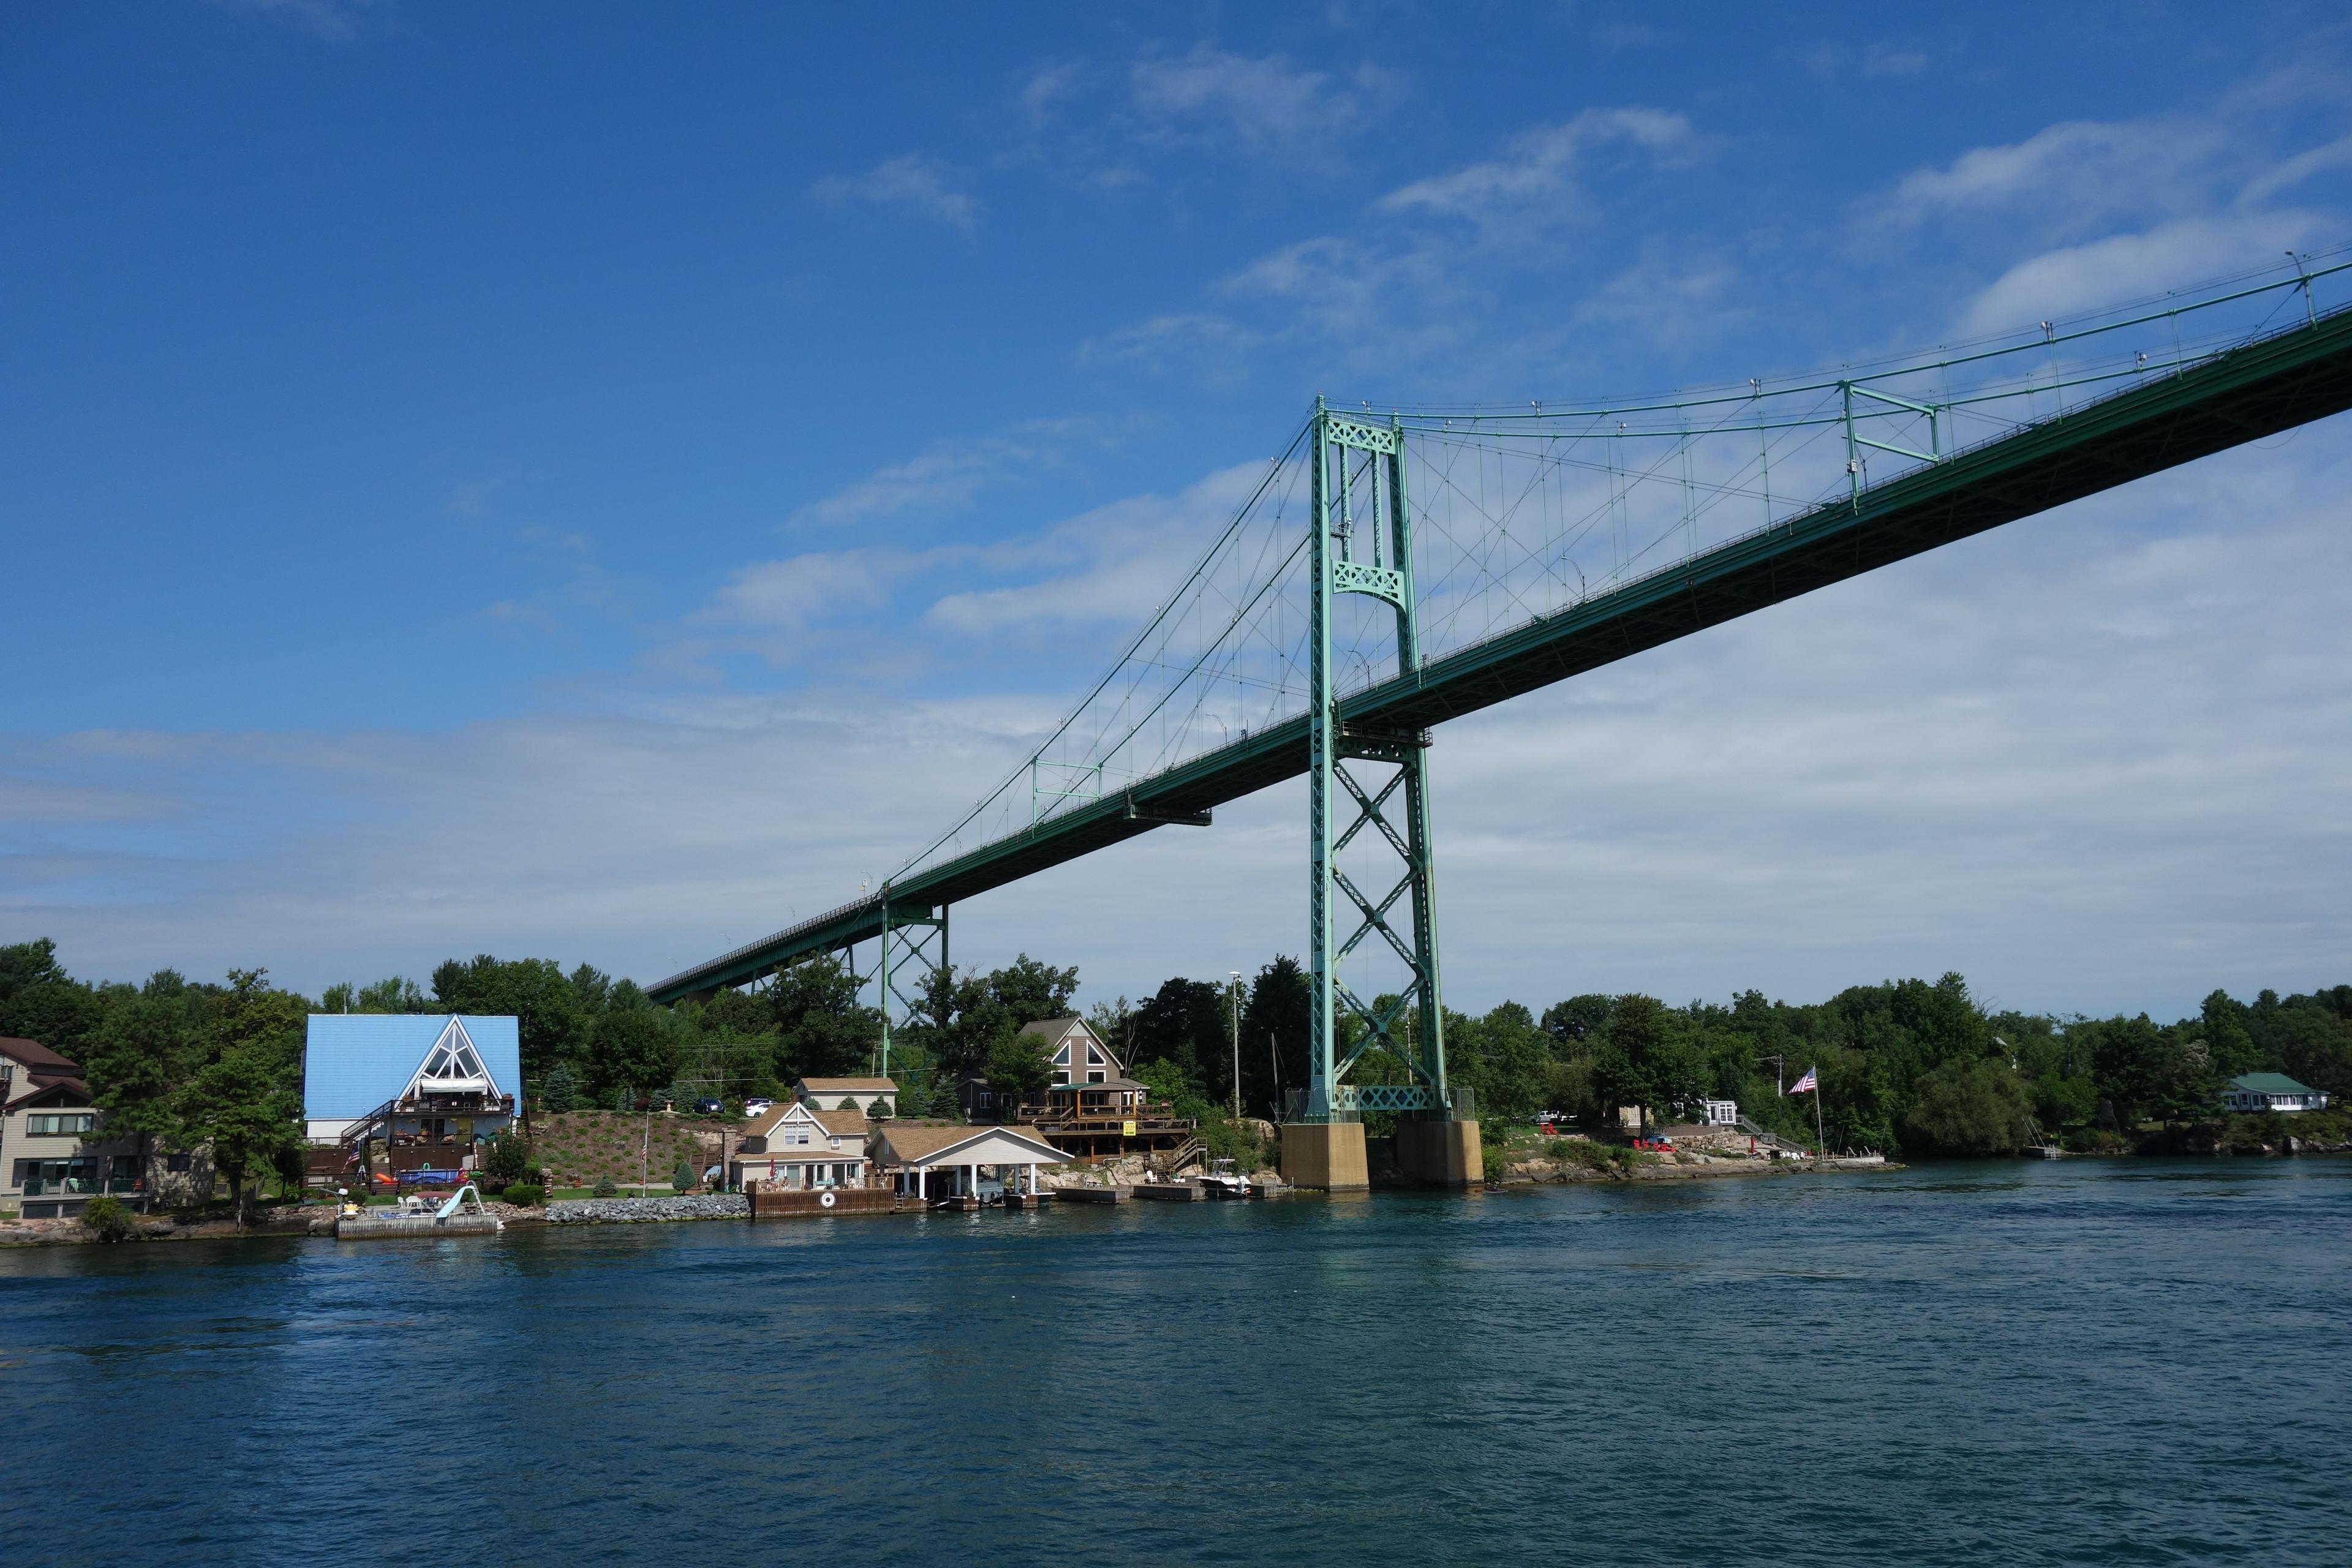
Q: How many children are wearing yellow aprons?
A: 0